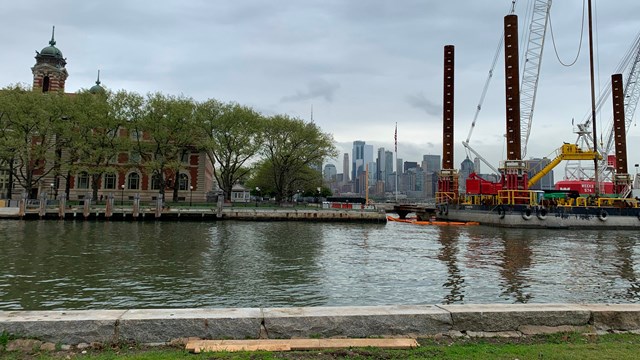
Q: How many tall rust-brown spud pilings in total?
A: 3